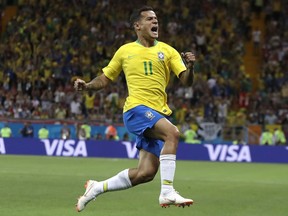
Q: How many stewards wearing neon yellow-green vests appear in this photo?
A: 6